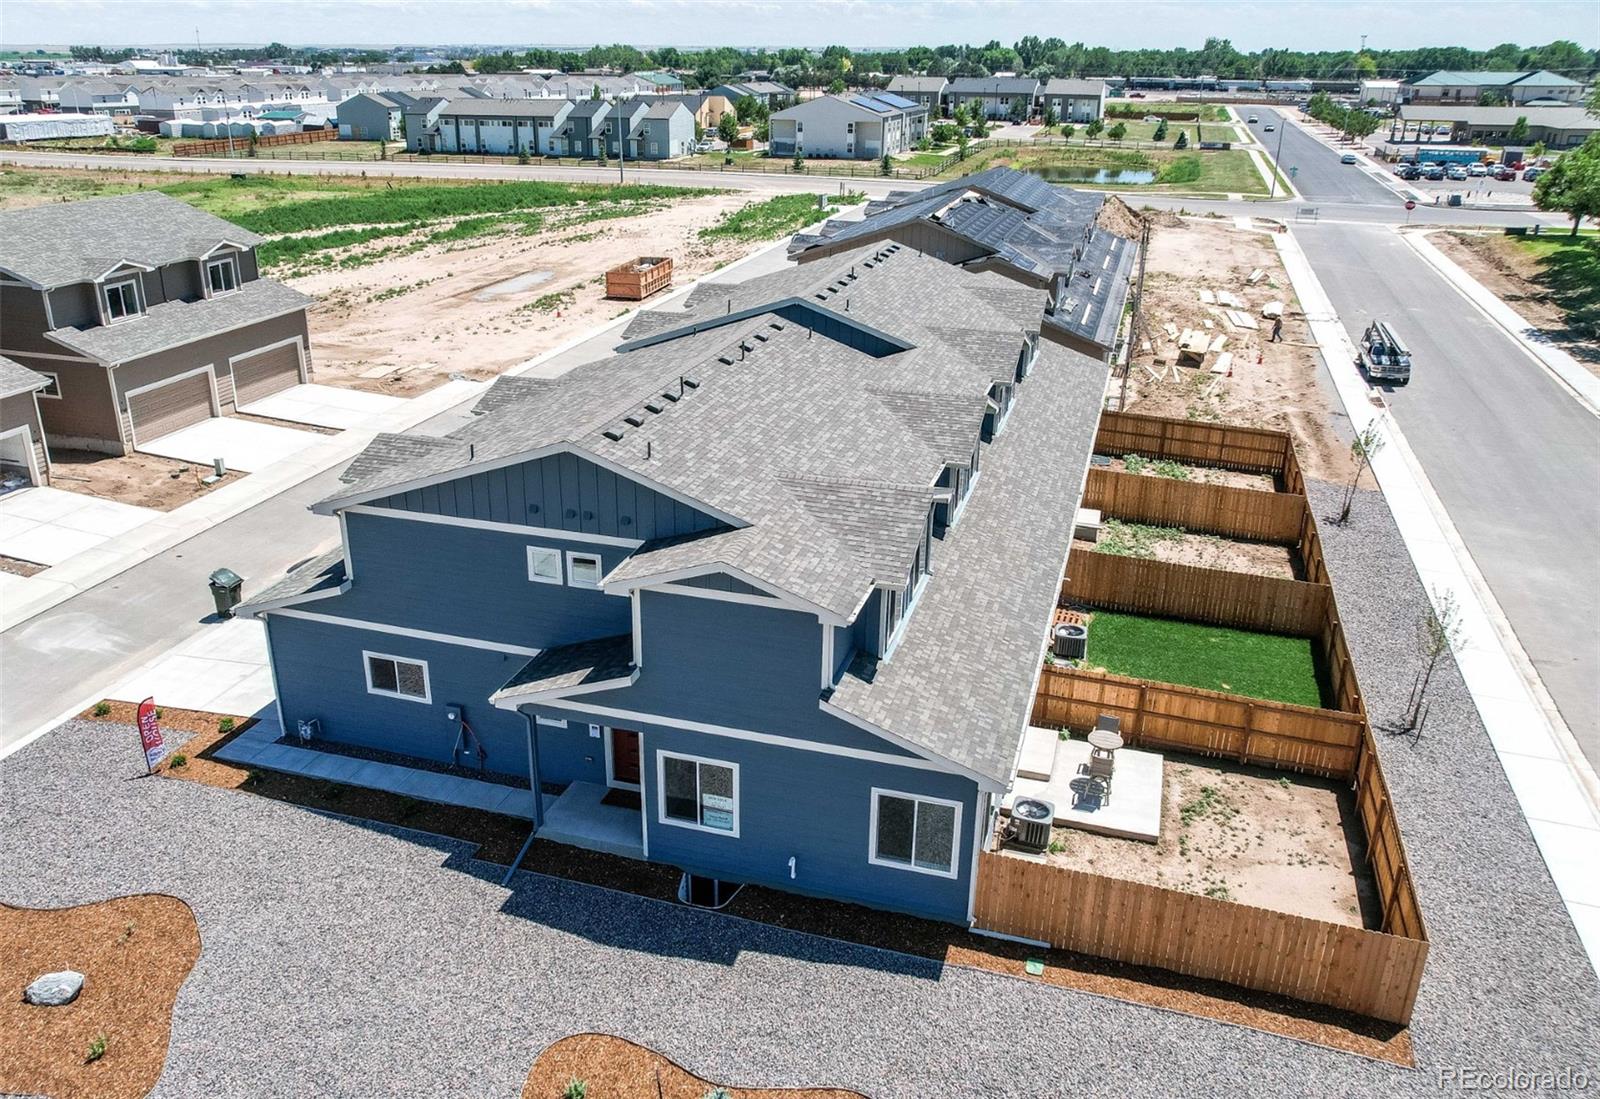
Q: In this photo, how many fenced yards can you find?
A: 4